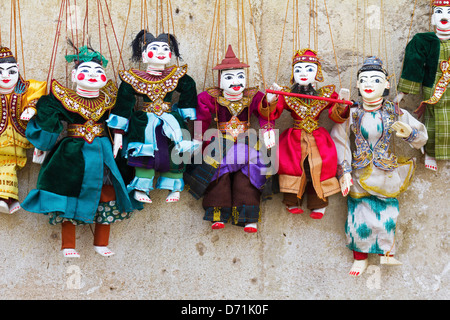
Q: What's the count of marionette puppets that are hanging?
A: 7